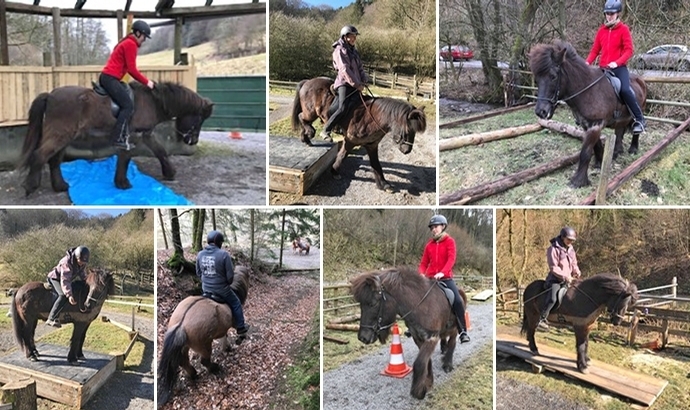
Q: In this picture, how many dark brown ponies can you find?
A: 6